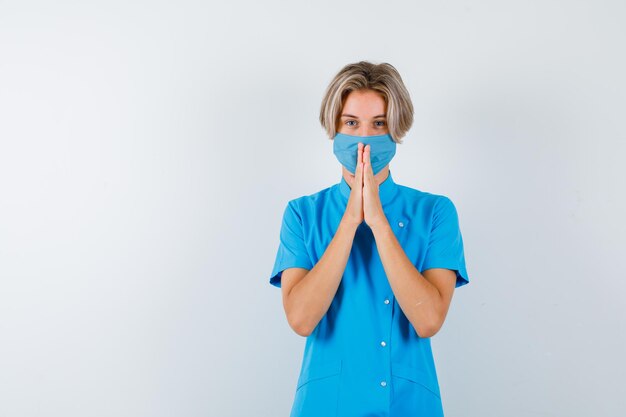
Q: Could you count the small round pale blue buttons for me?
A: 4